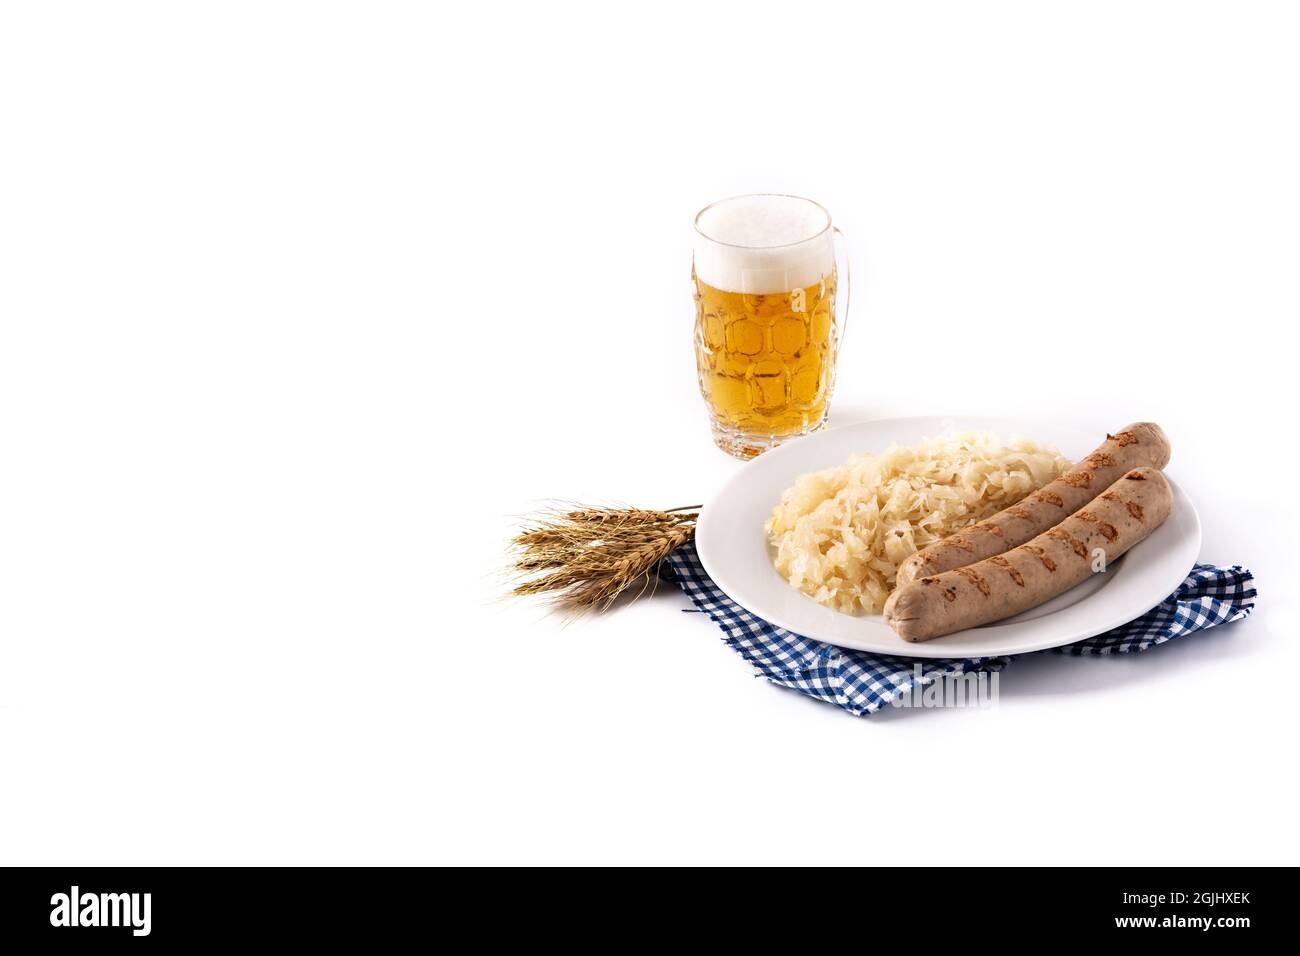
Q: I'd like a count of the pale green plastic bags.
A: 0